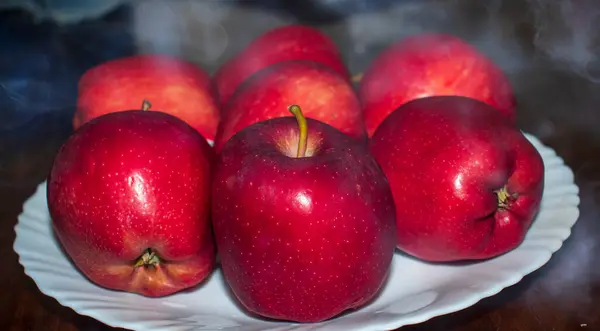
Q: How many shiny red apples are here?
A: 7